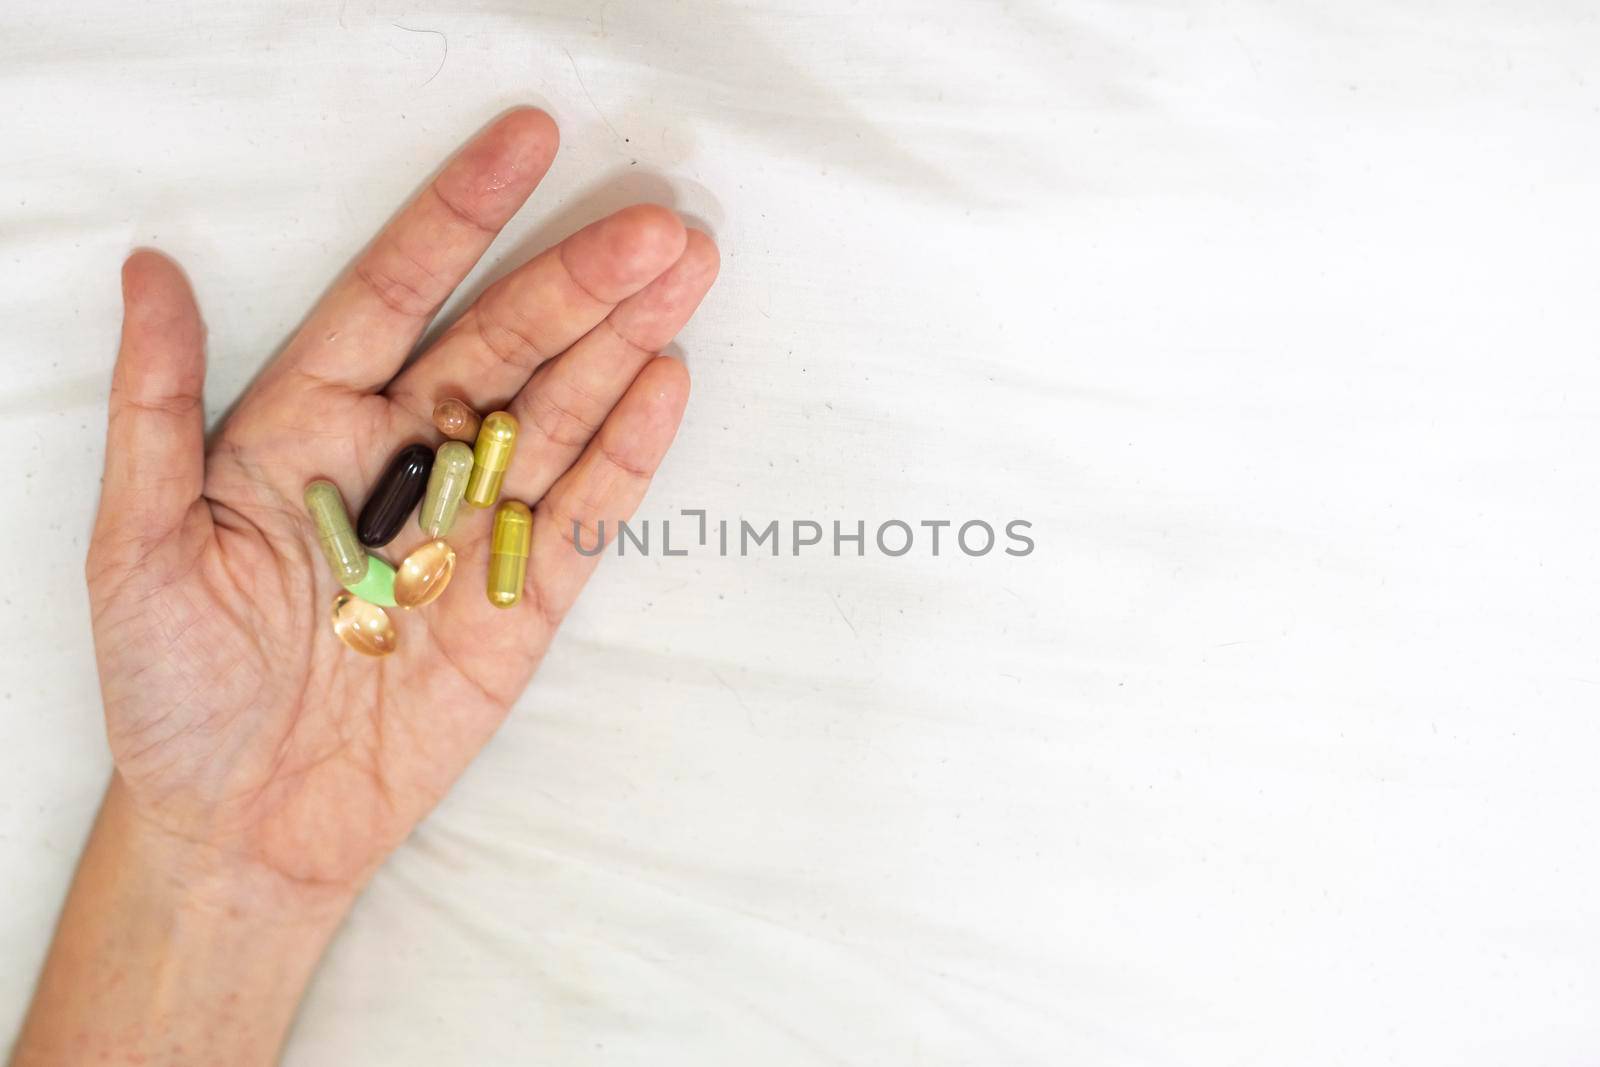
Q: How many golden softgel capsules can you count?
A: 2